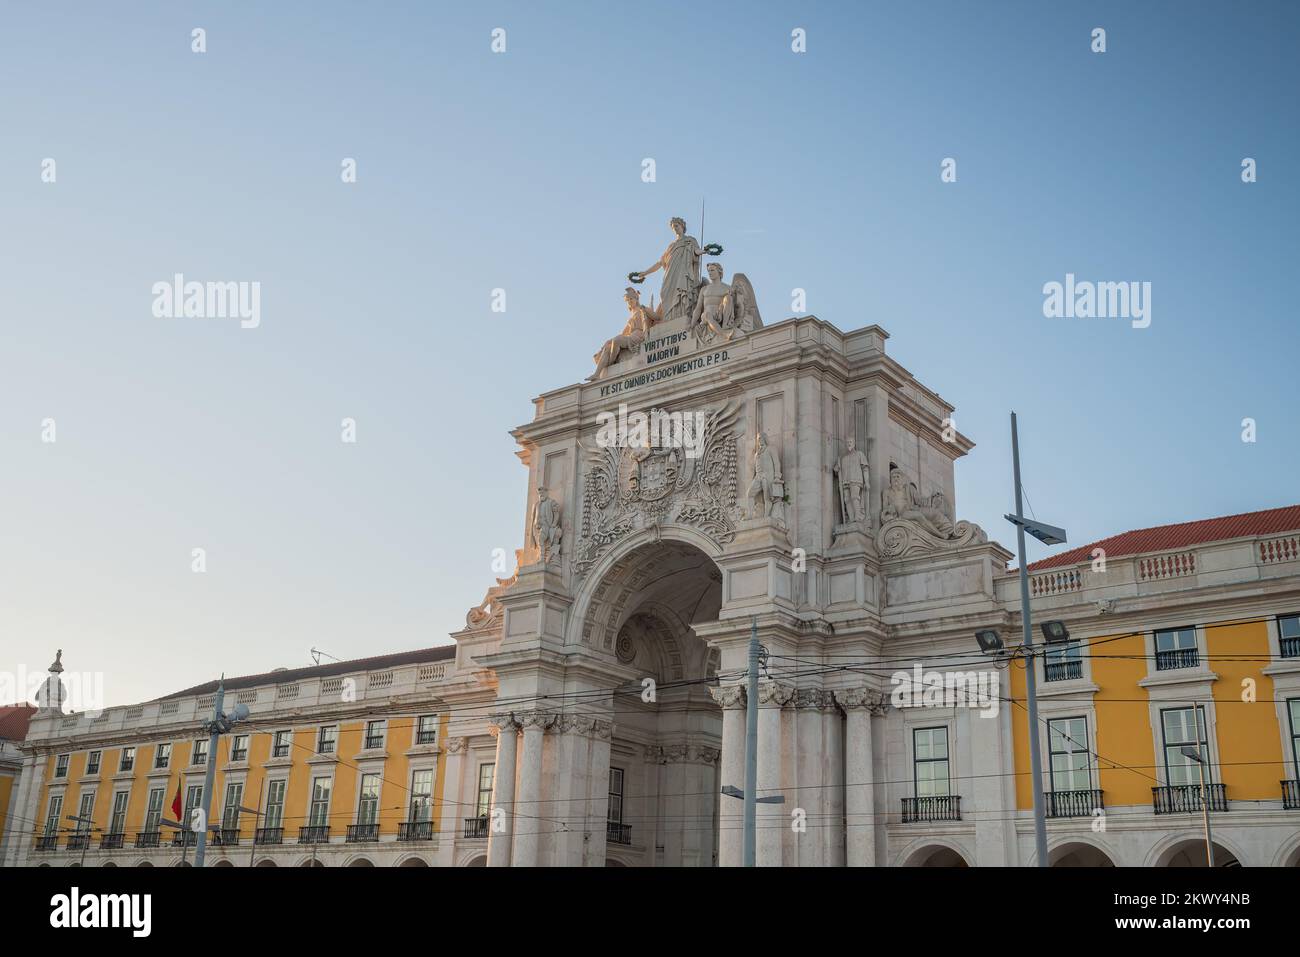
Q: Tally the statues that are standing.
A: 4